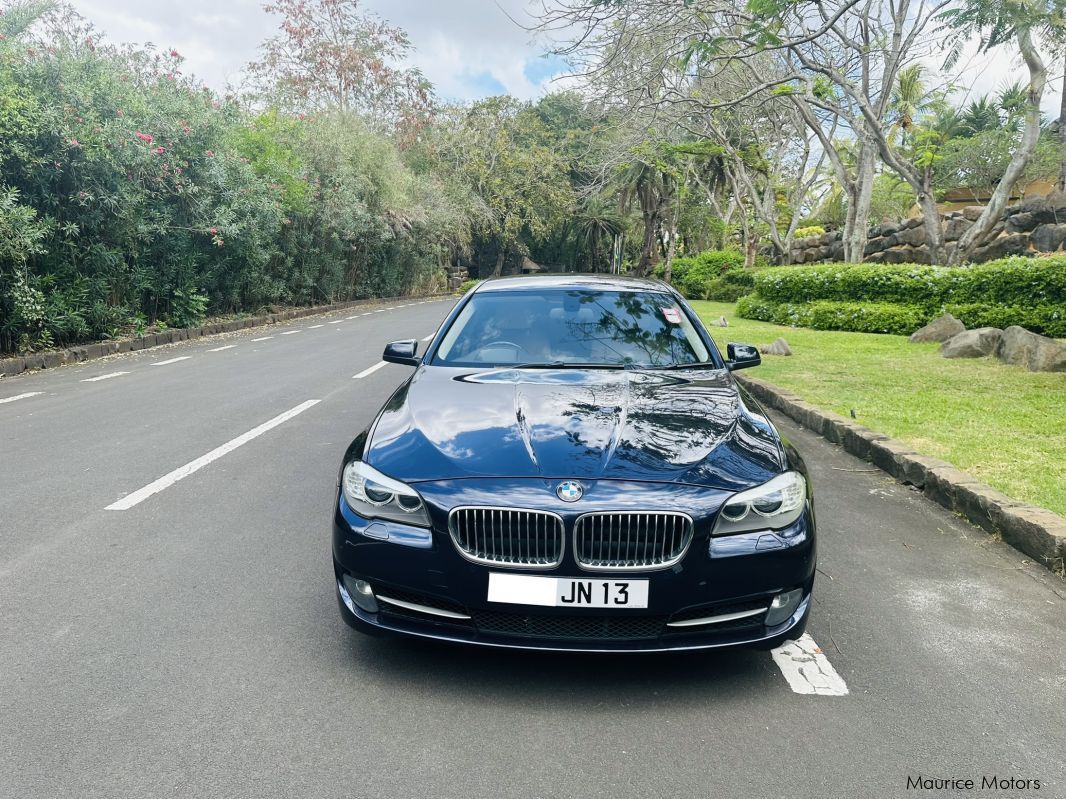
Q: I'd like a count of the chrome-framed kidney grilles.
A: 2